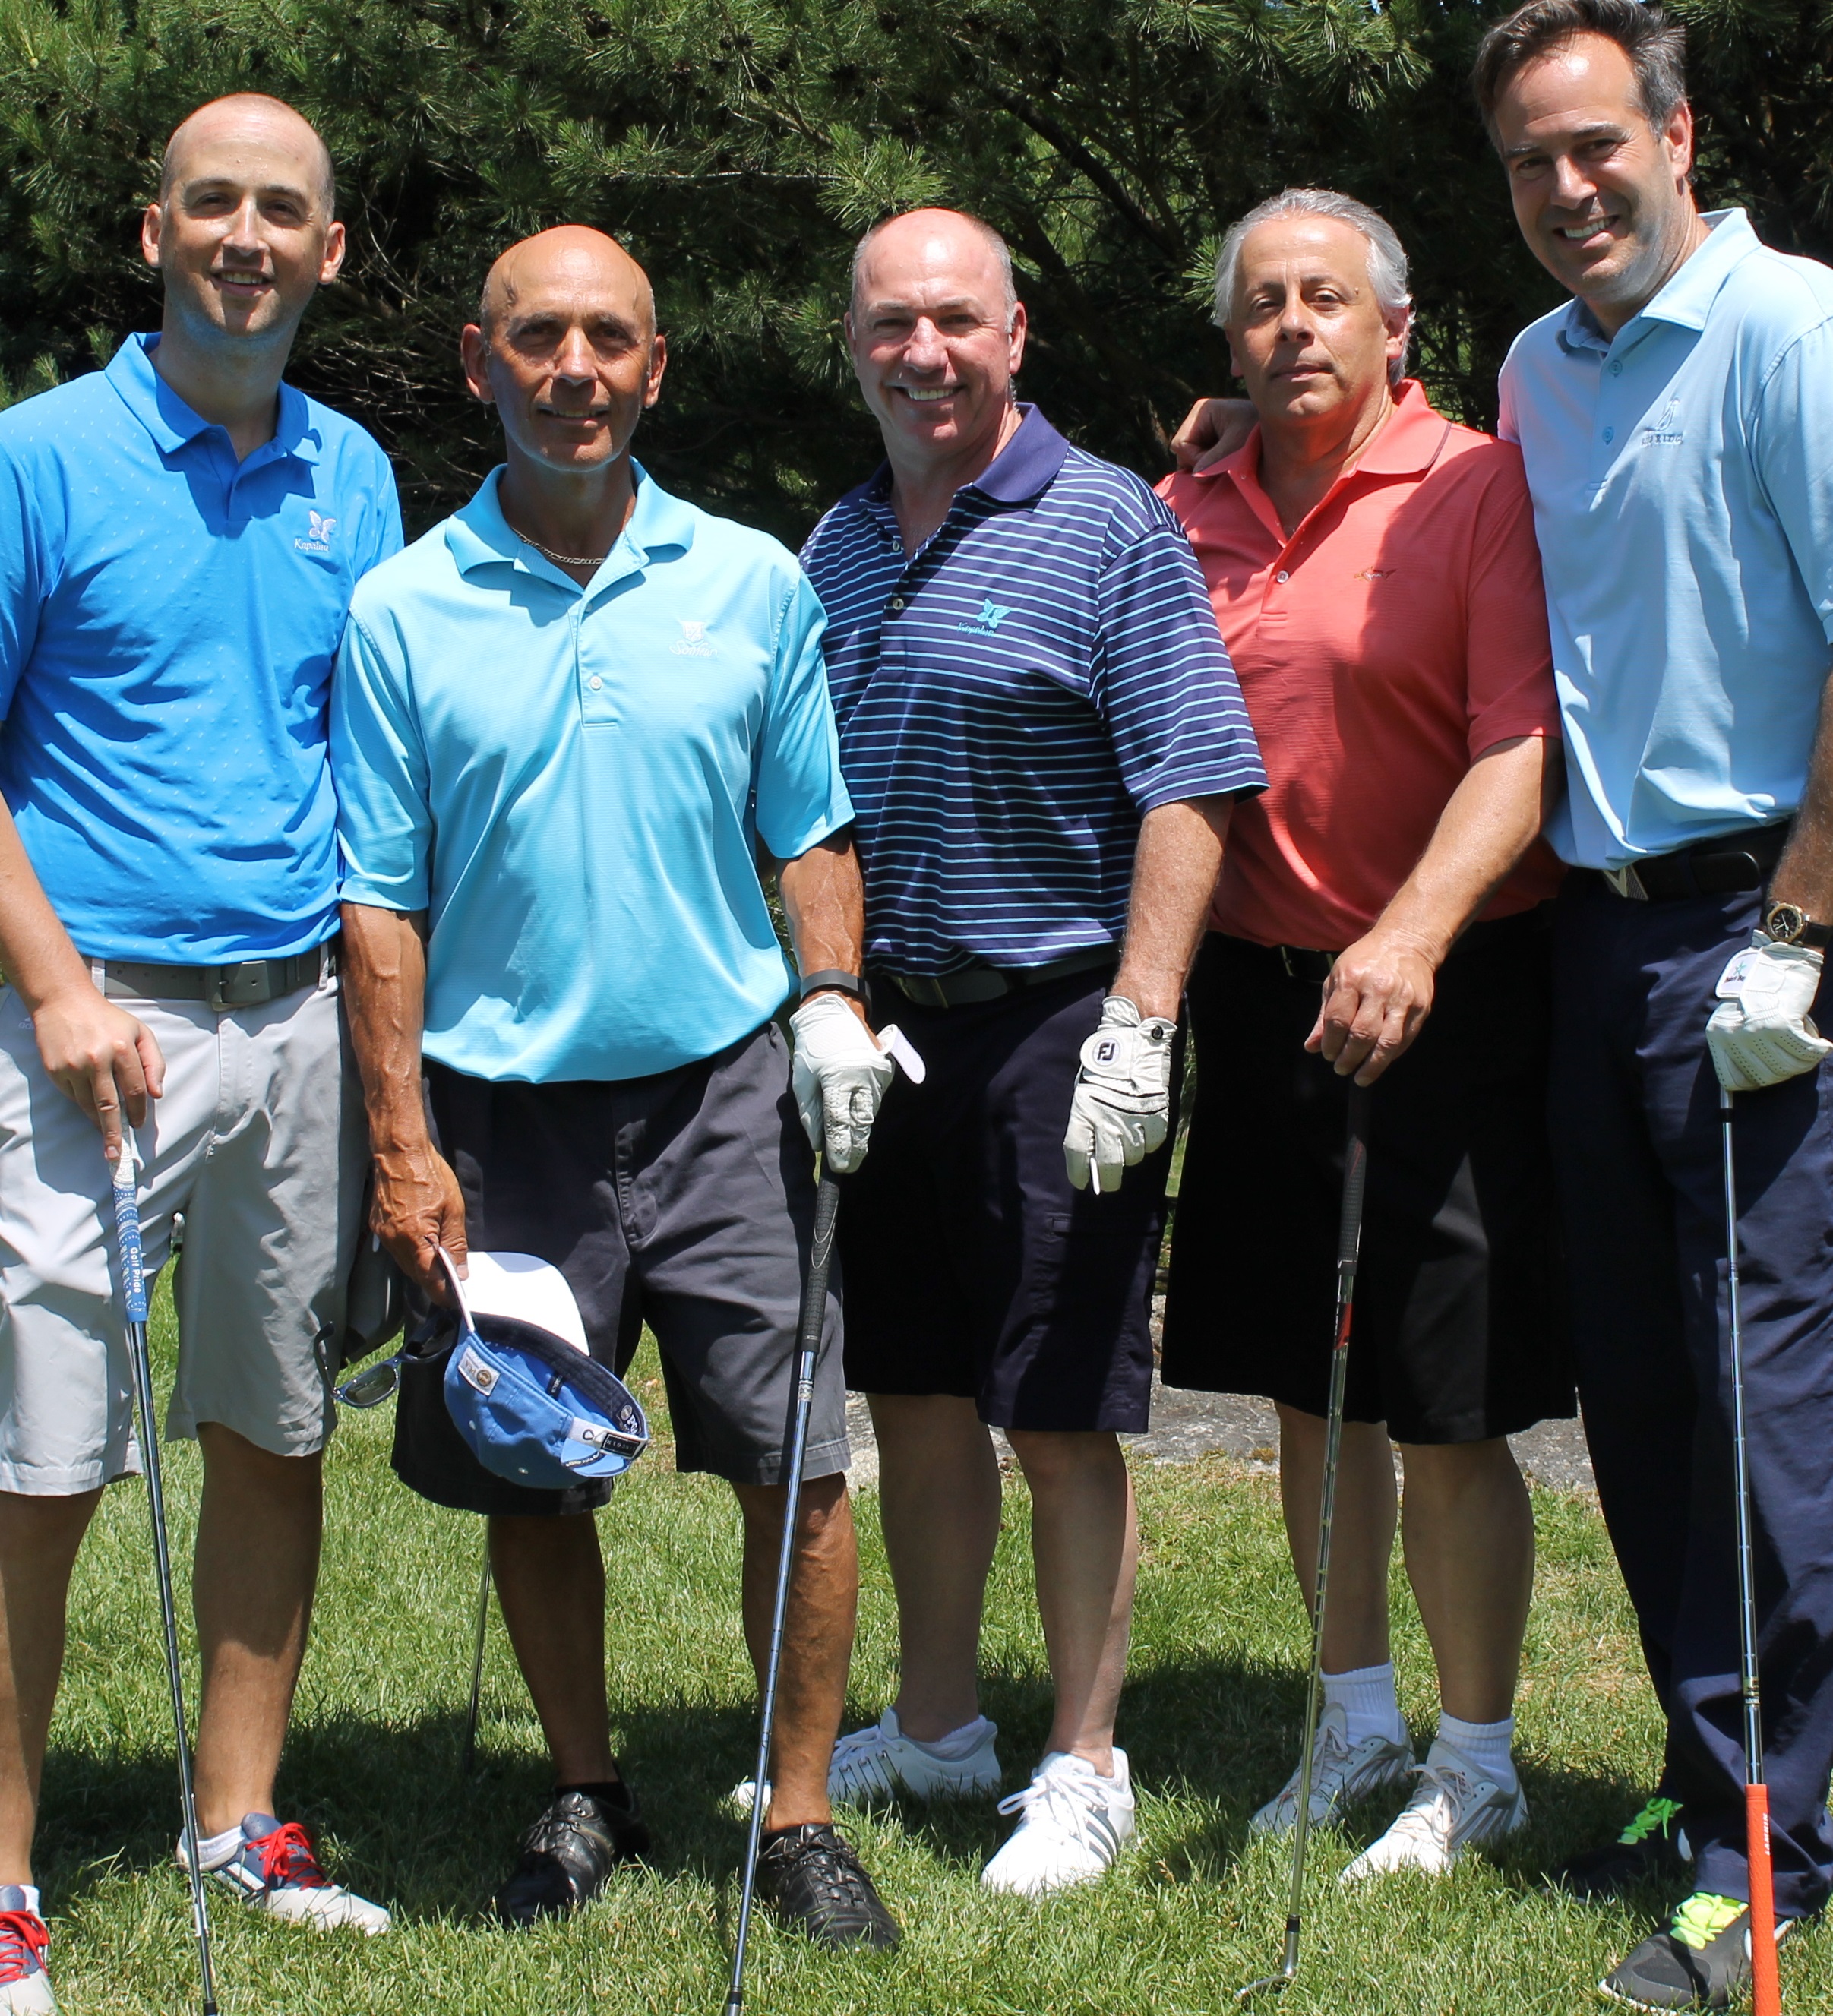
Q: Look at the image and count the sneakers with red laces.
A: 2